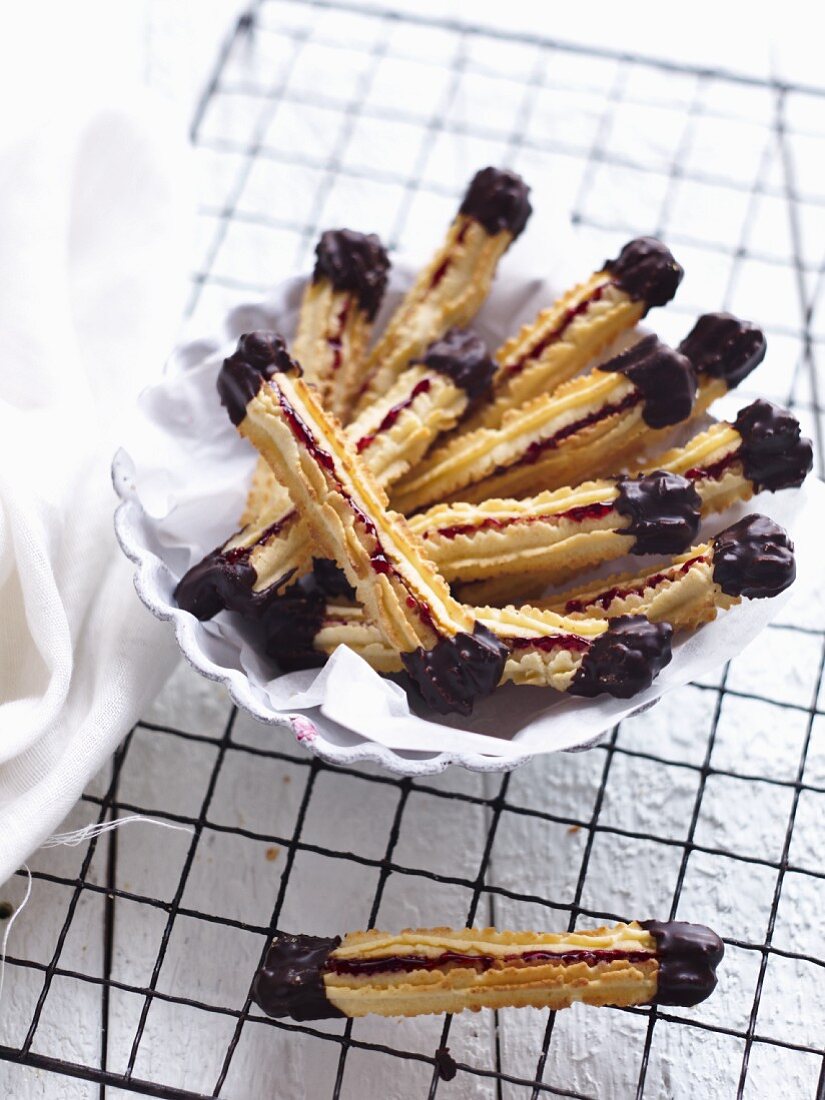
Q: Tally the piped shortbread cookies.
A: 12